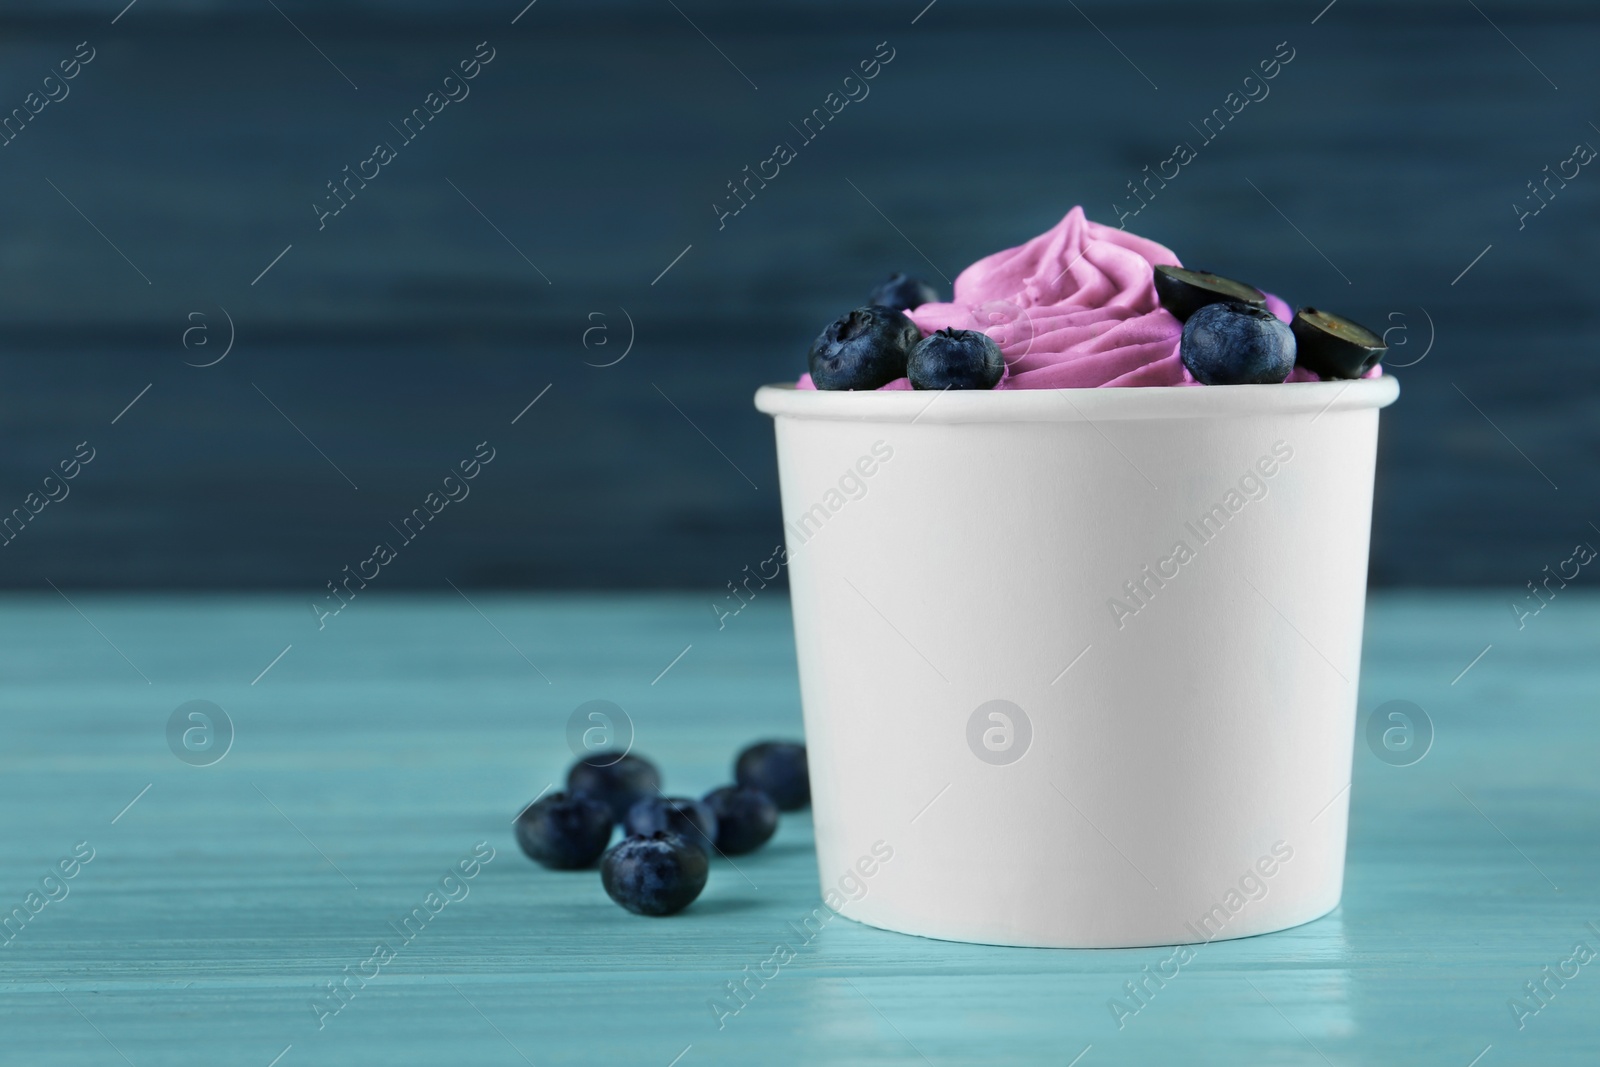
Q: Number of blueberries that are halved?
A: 2